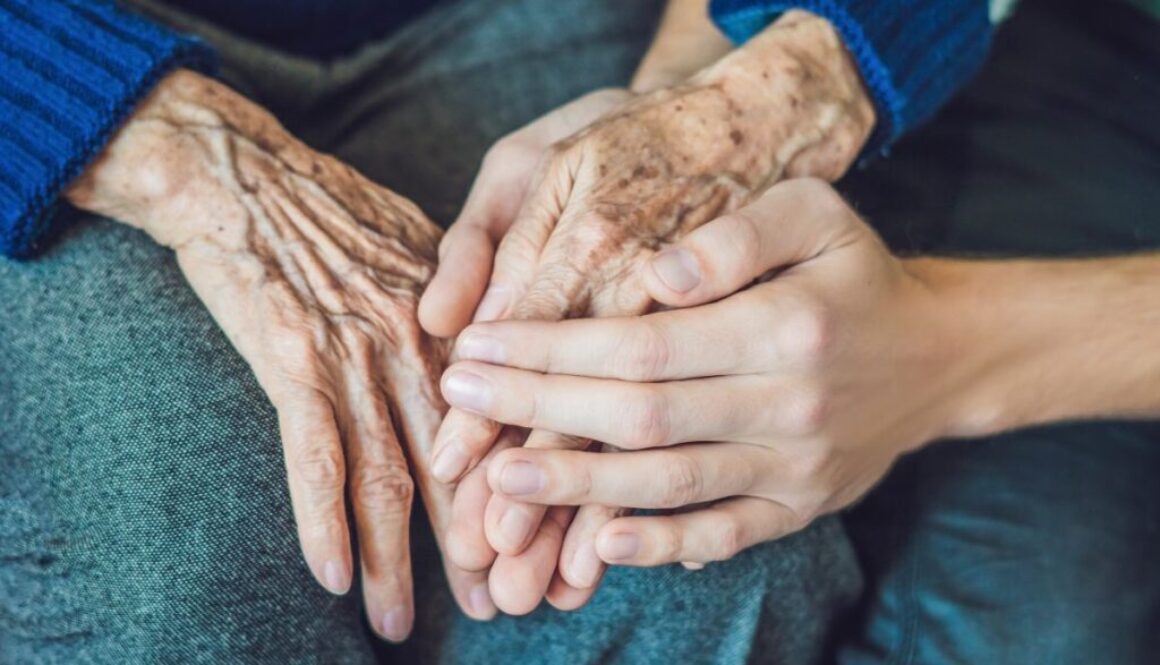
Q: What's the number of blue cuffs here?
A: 2